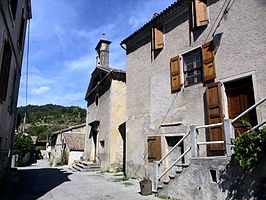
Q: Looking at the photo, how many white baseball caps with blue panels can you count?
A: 0